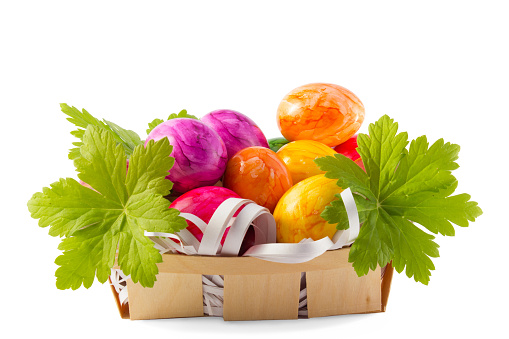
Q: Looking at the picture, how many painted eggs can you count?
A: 9